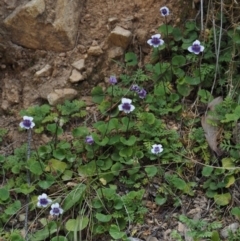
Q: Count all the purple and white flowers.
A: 8